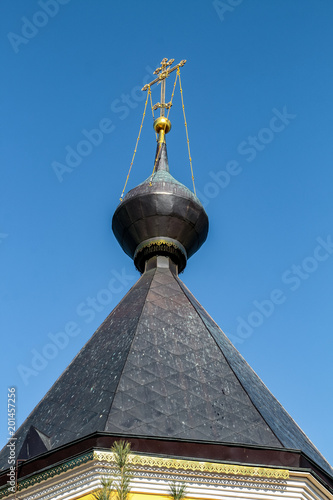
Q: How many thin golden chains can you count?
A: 4